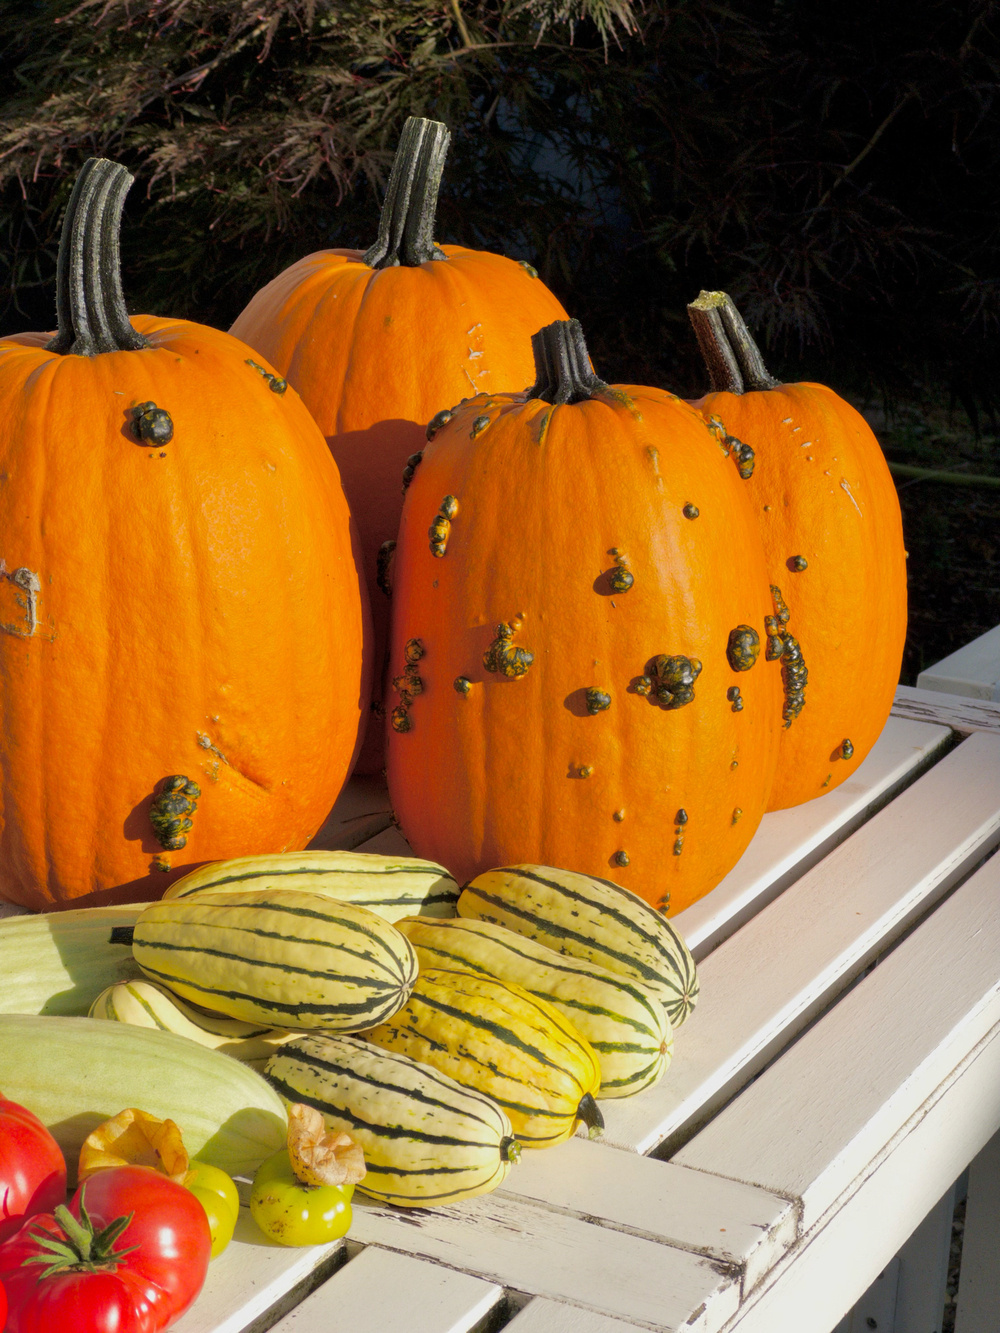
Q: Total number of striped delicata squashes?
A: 7